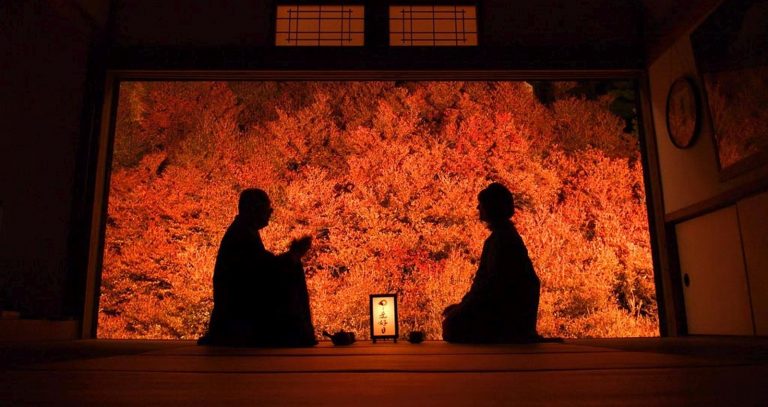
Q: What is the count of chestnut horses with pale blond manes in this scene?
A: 0